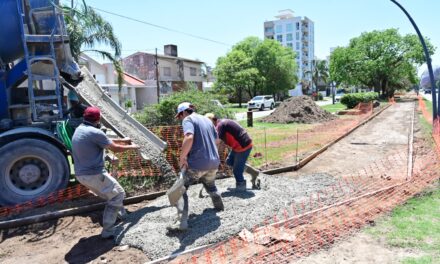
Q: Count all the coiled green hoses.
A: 1